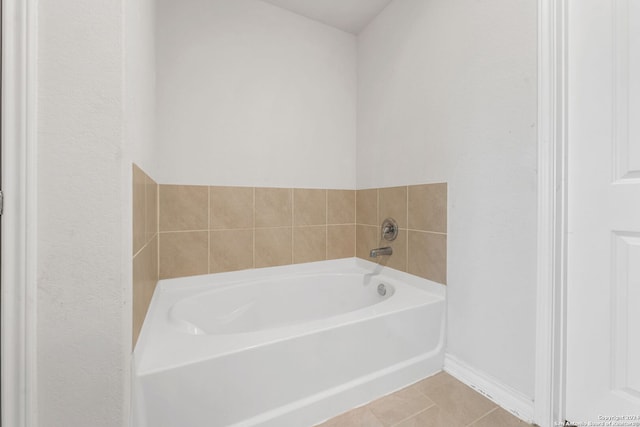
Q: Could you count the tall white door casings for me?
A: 2